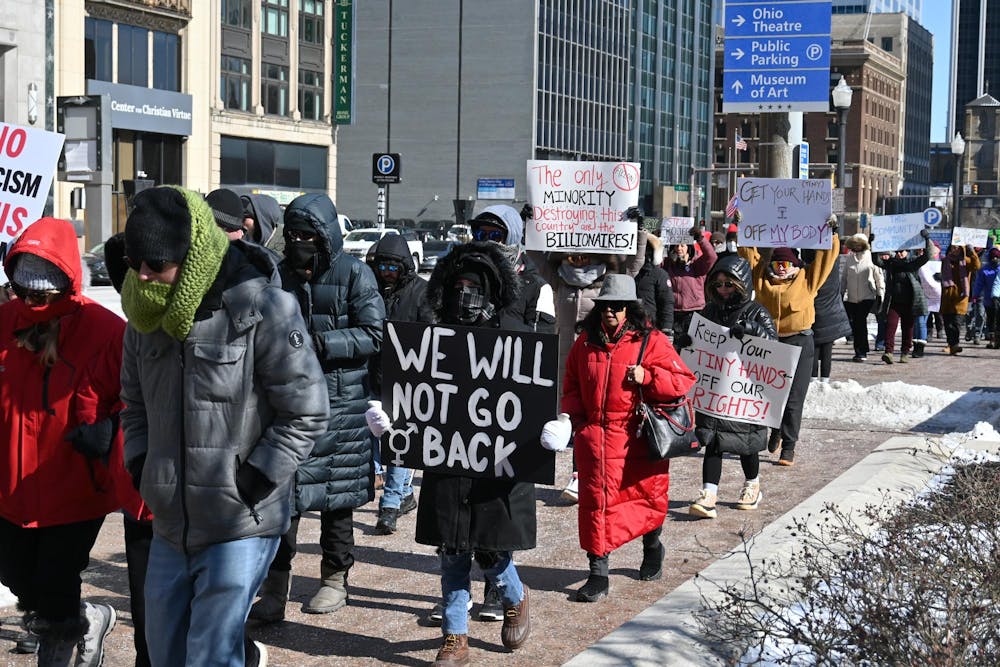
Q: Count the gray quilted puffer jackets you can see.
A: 1